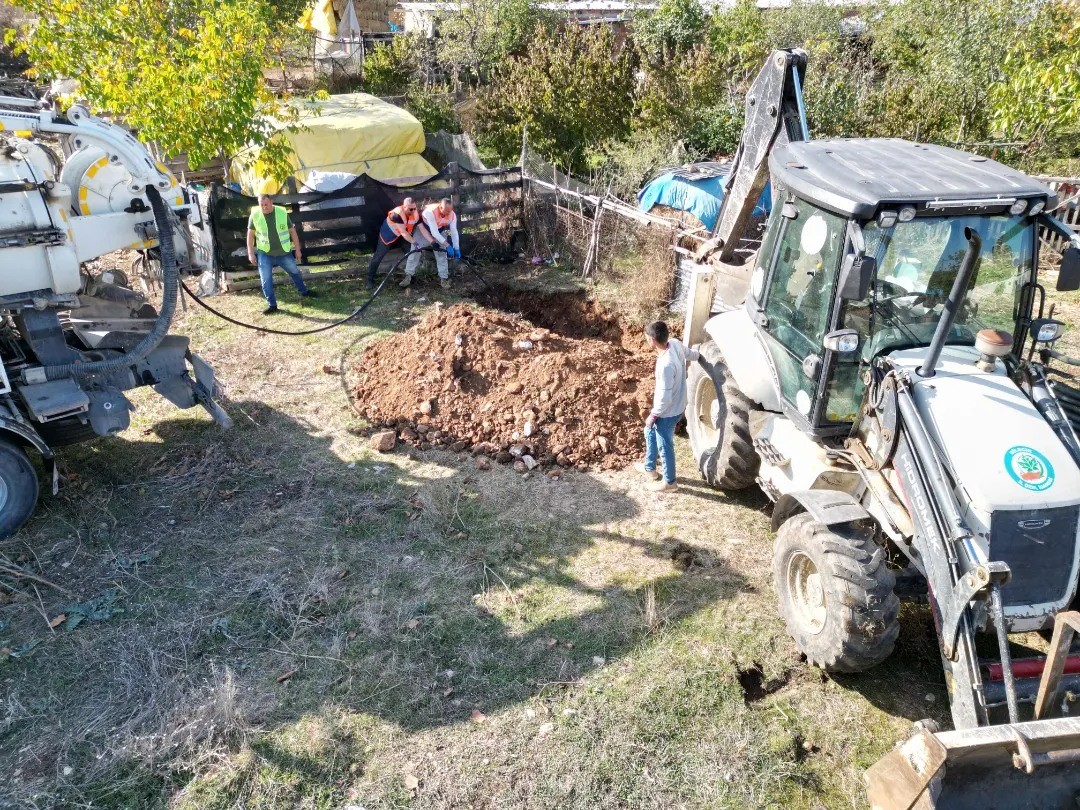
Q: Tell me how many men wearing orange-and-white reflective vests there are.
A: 2